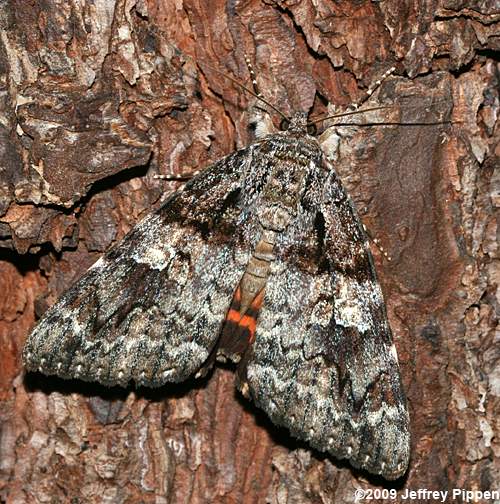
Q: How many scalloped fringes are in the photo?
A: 2